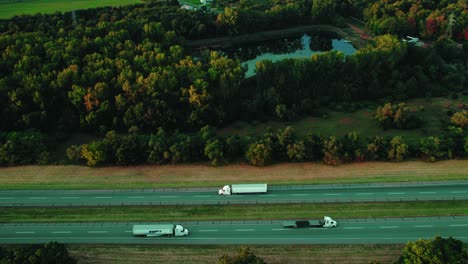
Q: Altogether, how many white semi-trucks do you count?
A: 3